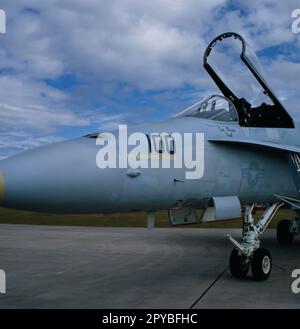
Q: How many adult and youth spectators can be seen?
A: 0